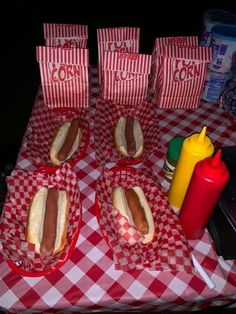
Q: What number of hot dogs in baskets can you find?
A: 4